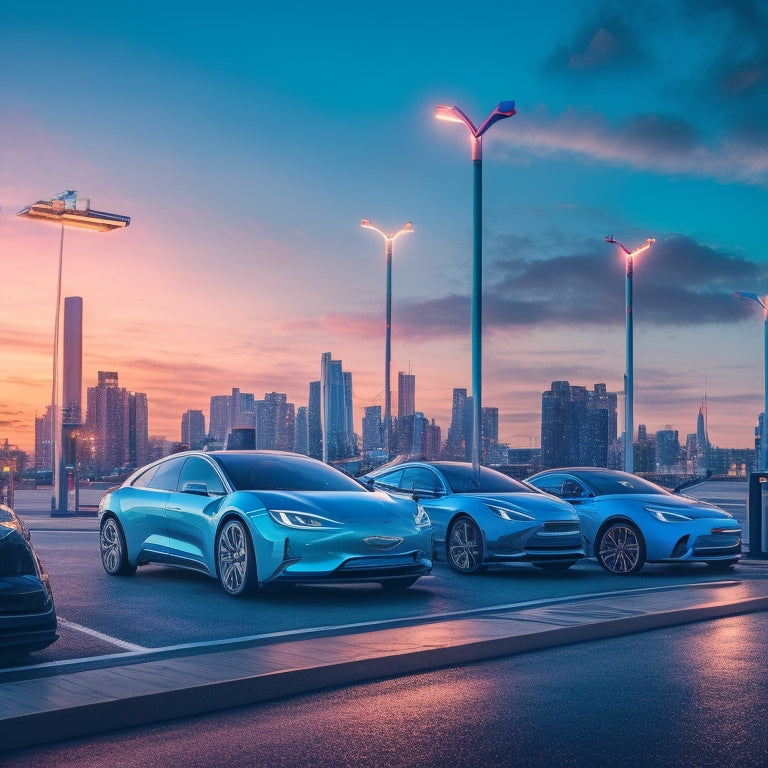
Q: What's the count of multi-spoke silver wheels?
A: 4